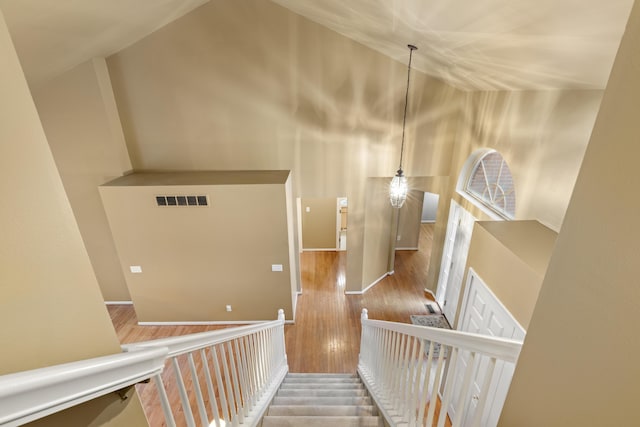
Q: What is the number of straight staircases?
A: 1